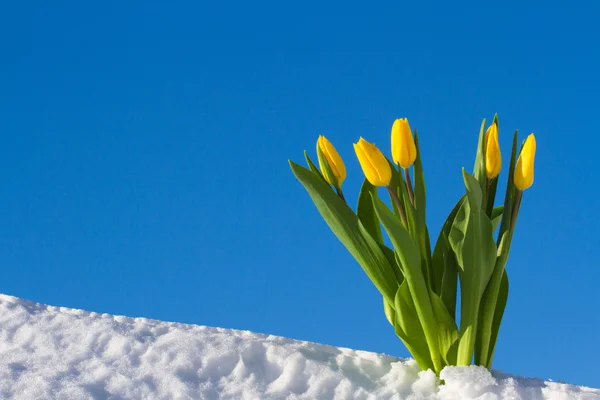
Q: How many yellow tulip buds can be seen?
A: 5